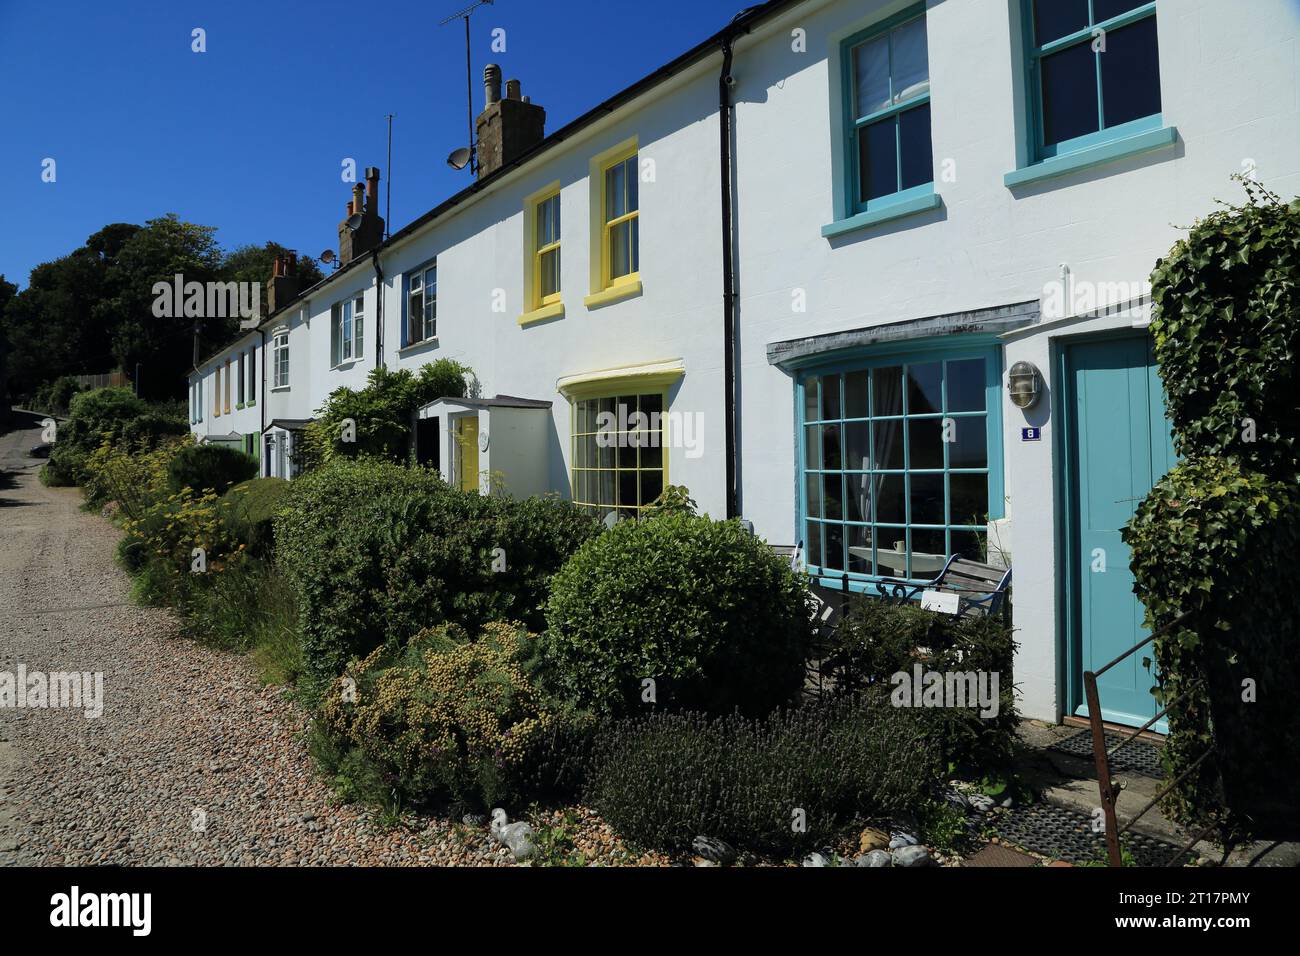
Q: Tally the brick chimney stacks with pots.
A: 3